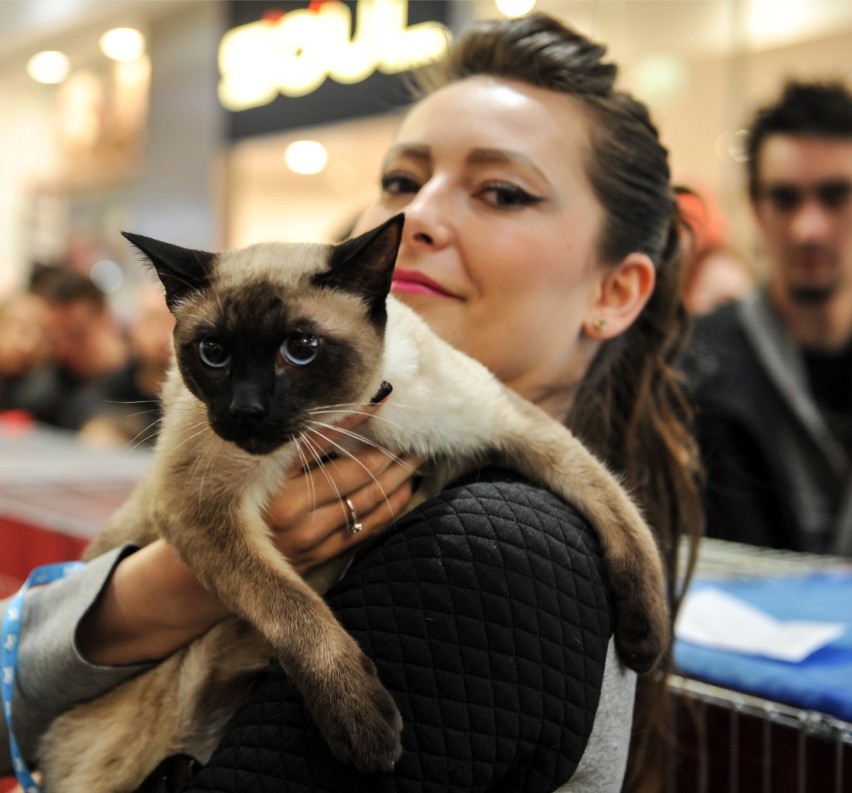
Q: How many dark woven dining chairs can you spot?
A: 0